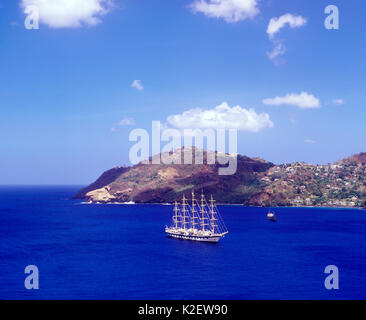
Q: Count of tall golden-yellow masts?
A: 5